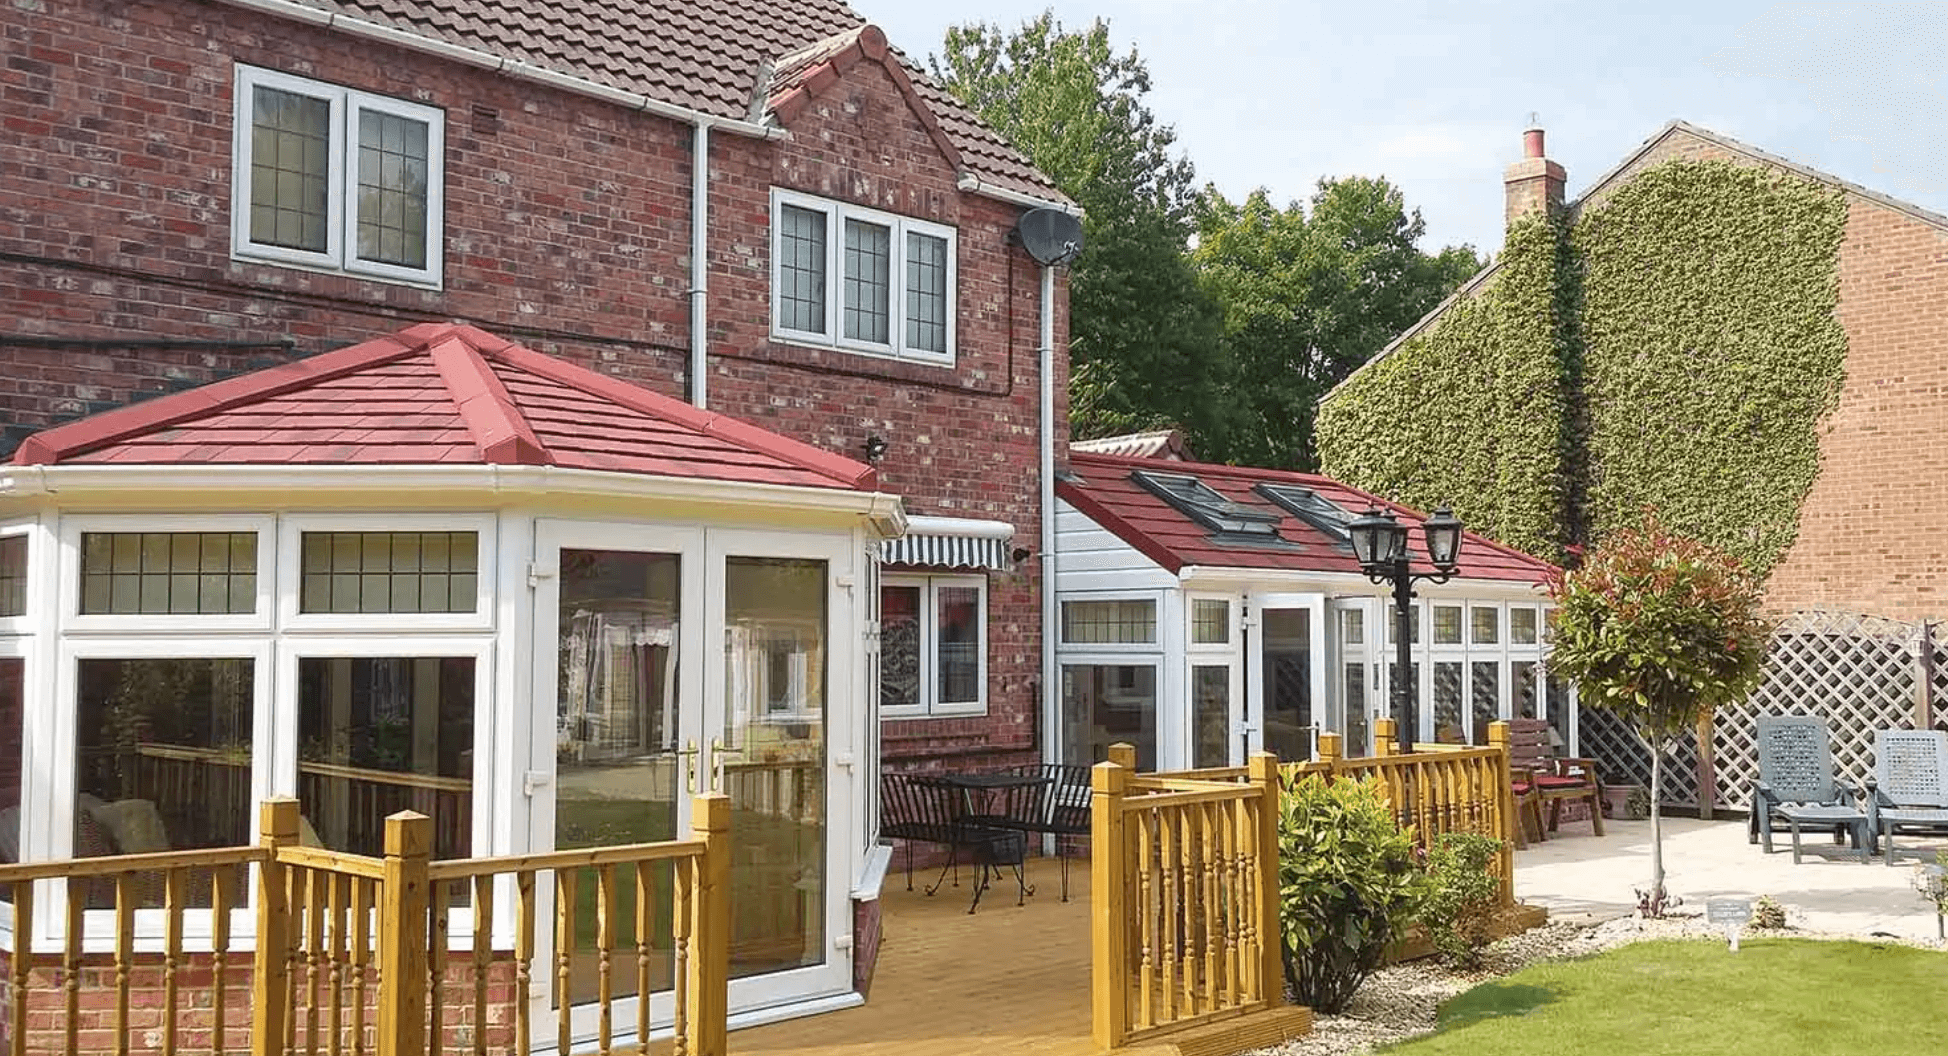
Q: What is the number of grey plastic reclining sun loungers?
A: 2